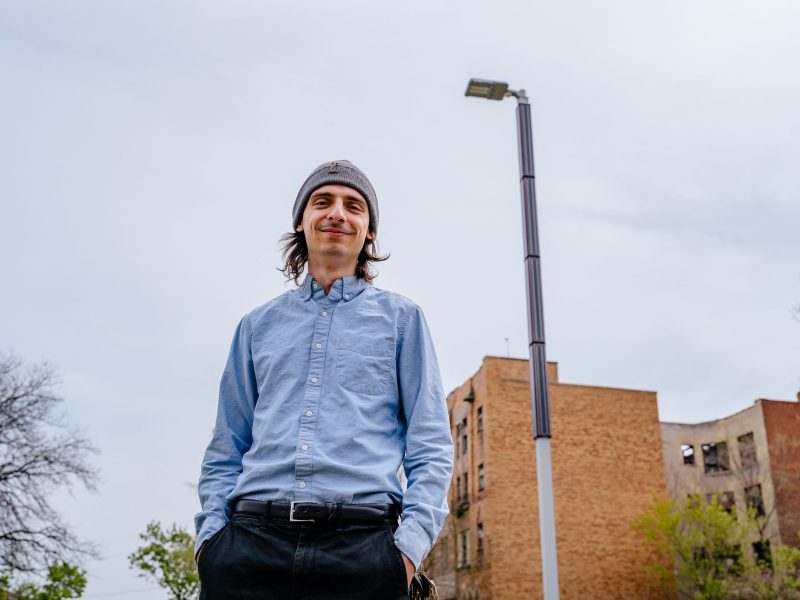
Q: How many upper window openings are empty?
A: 3